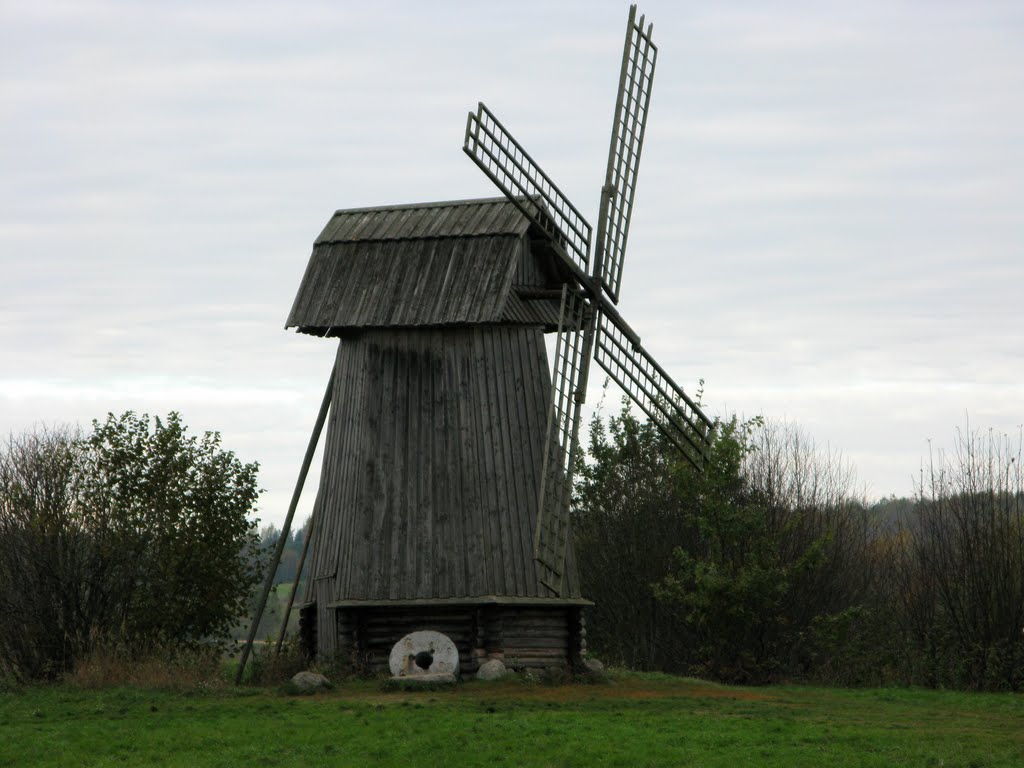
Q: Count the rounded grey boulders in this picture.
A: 3